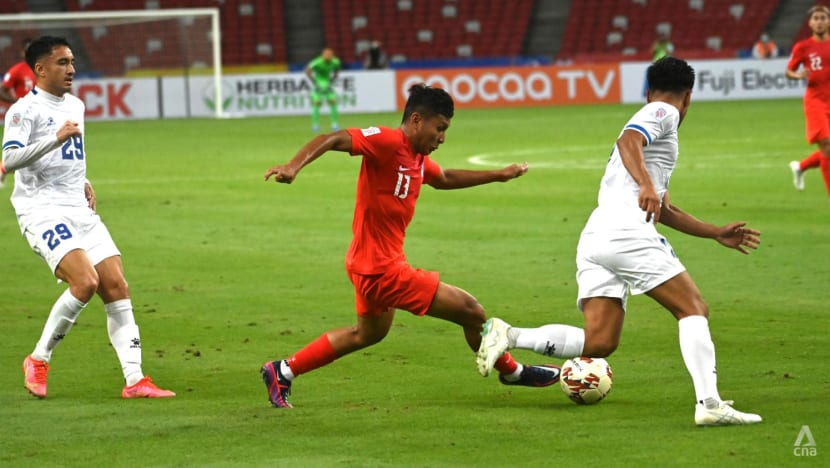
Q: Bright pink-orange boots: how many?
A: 2